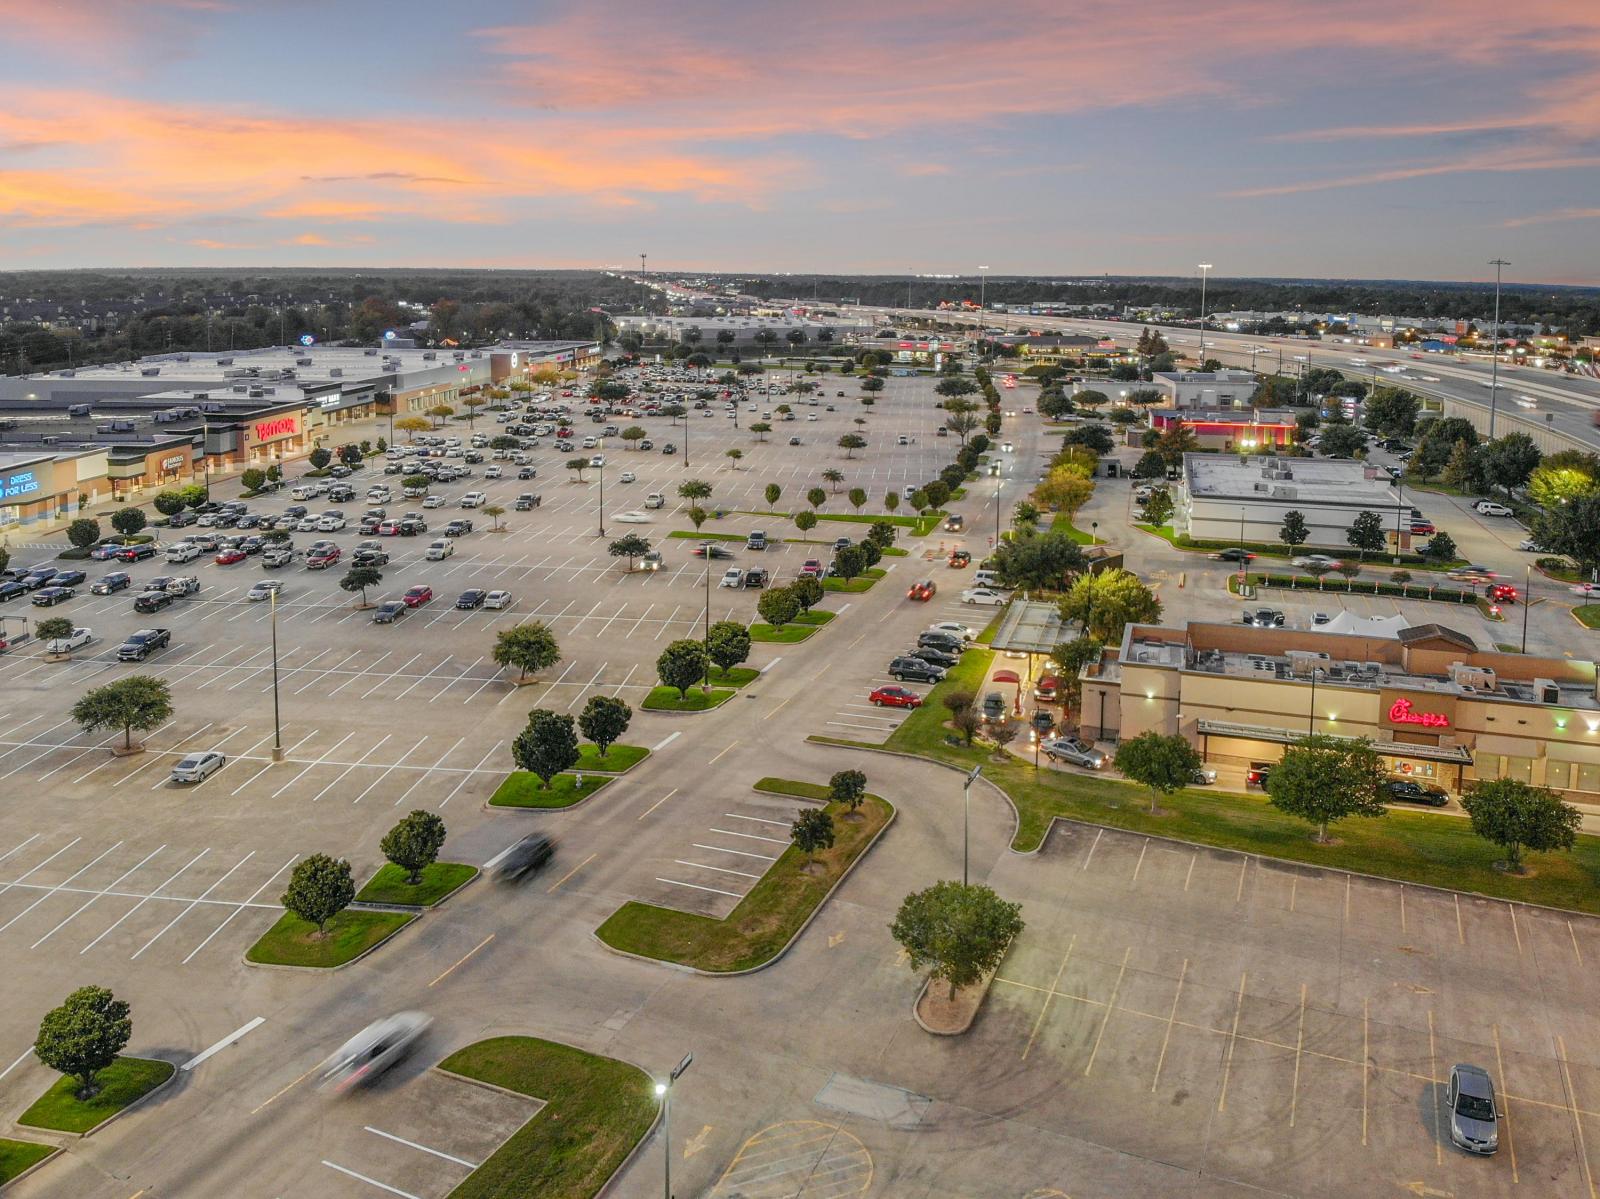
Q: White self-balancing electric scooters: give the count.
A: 0